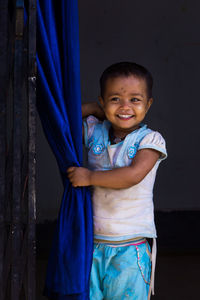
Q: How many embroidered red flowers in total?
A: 0